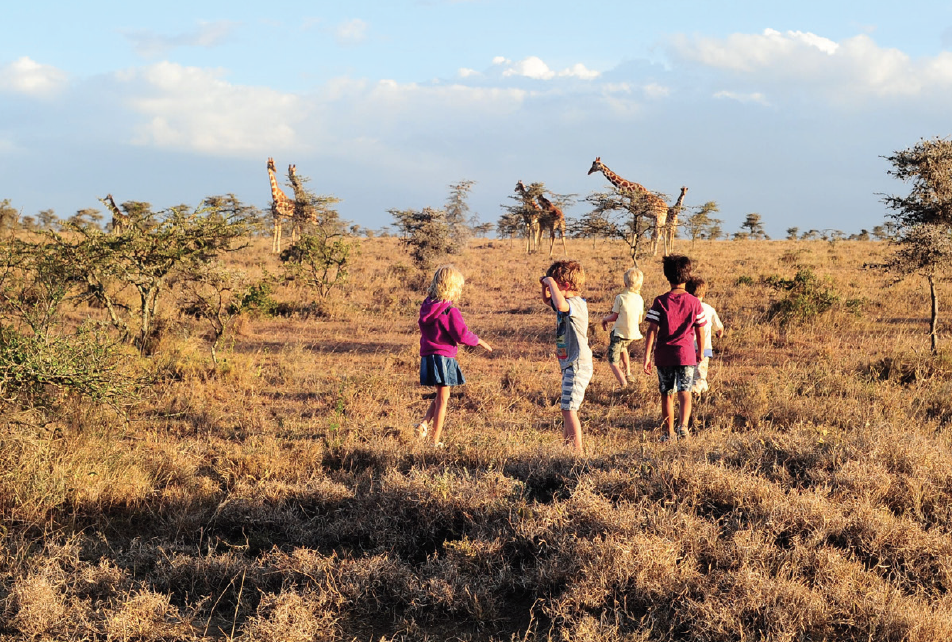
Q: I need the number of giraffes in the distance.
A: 7